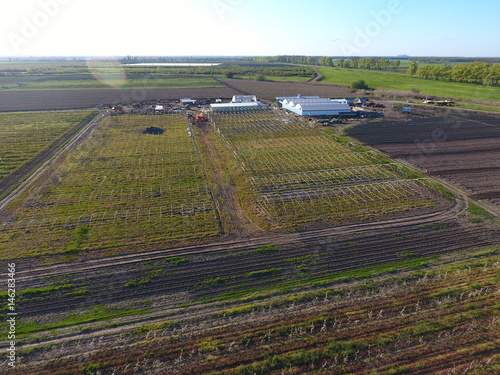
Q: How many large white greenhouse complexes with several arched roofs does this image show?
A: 1